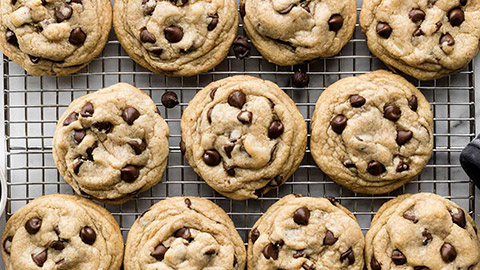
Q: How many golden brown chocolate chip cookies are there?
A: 11